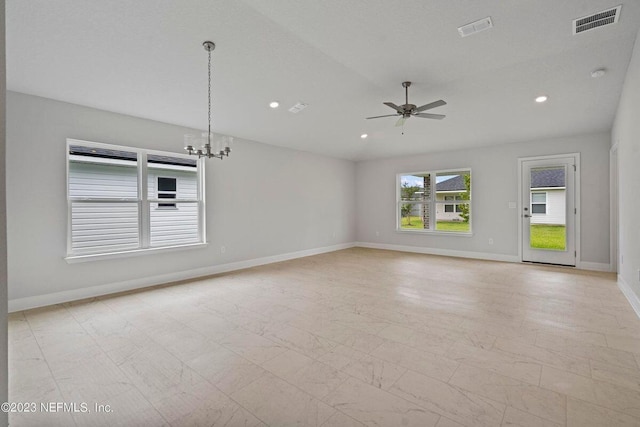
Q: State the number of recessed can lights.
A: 3